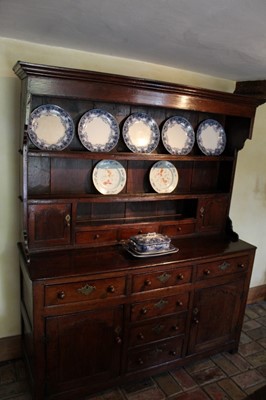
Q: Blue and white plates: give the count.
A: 5